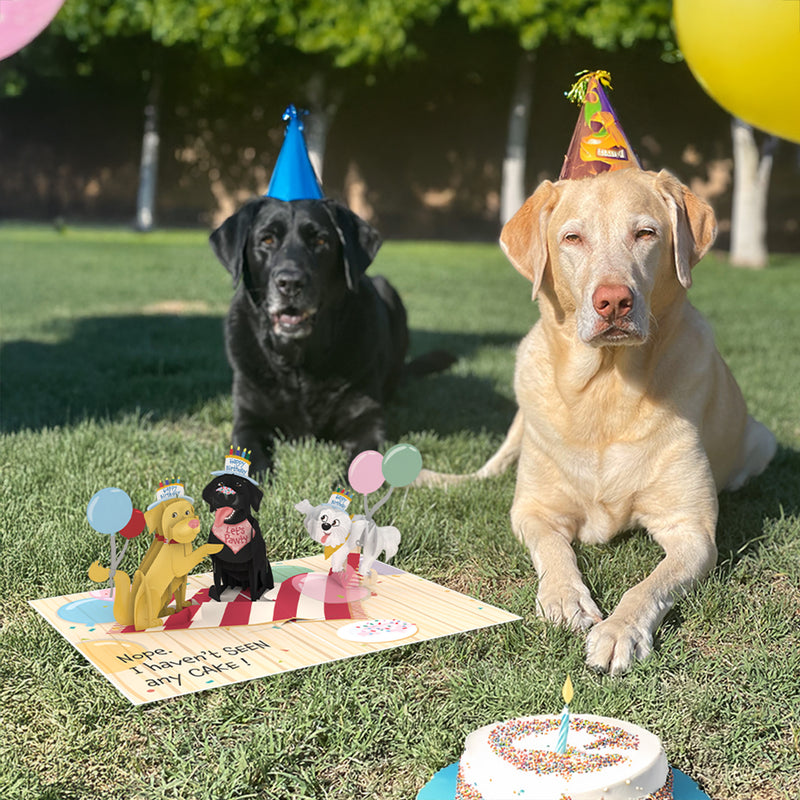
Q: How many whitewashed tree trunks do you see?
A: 4